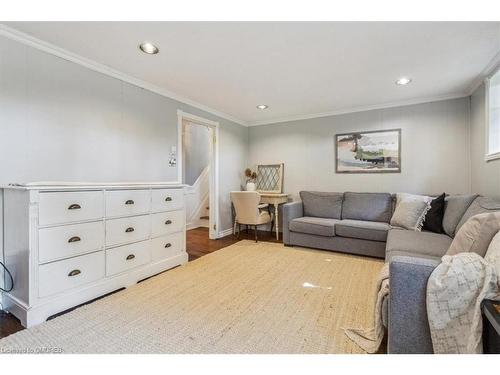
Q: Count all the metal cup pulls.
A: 9